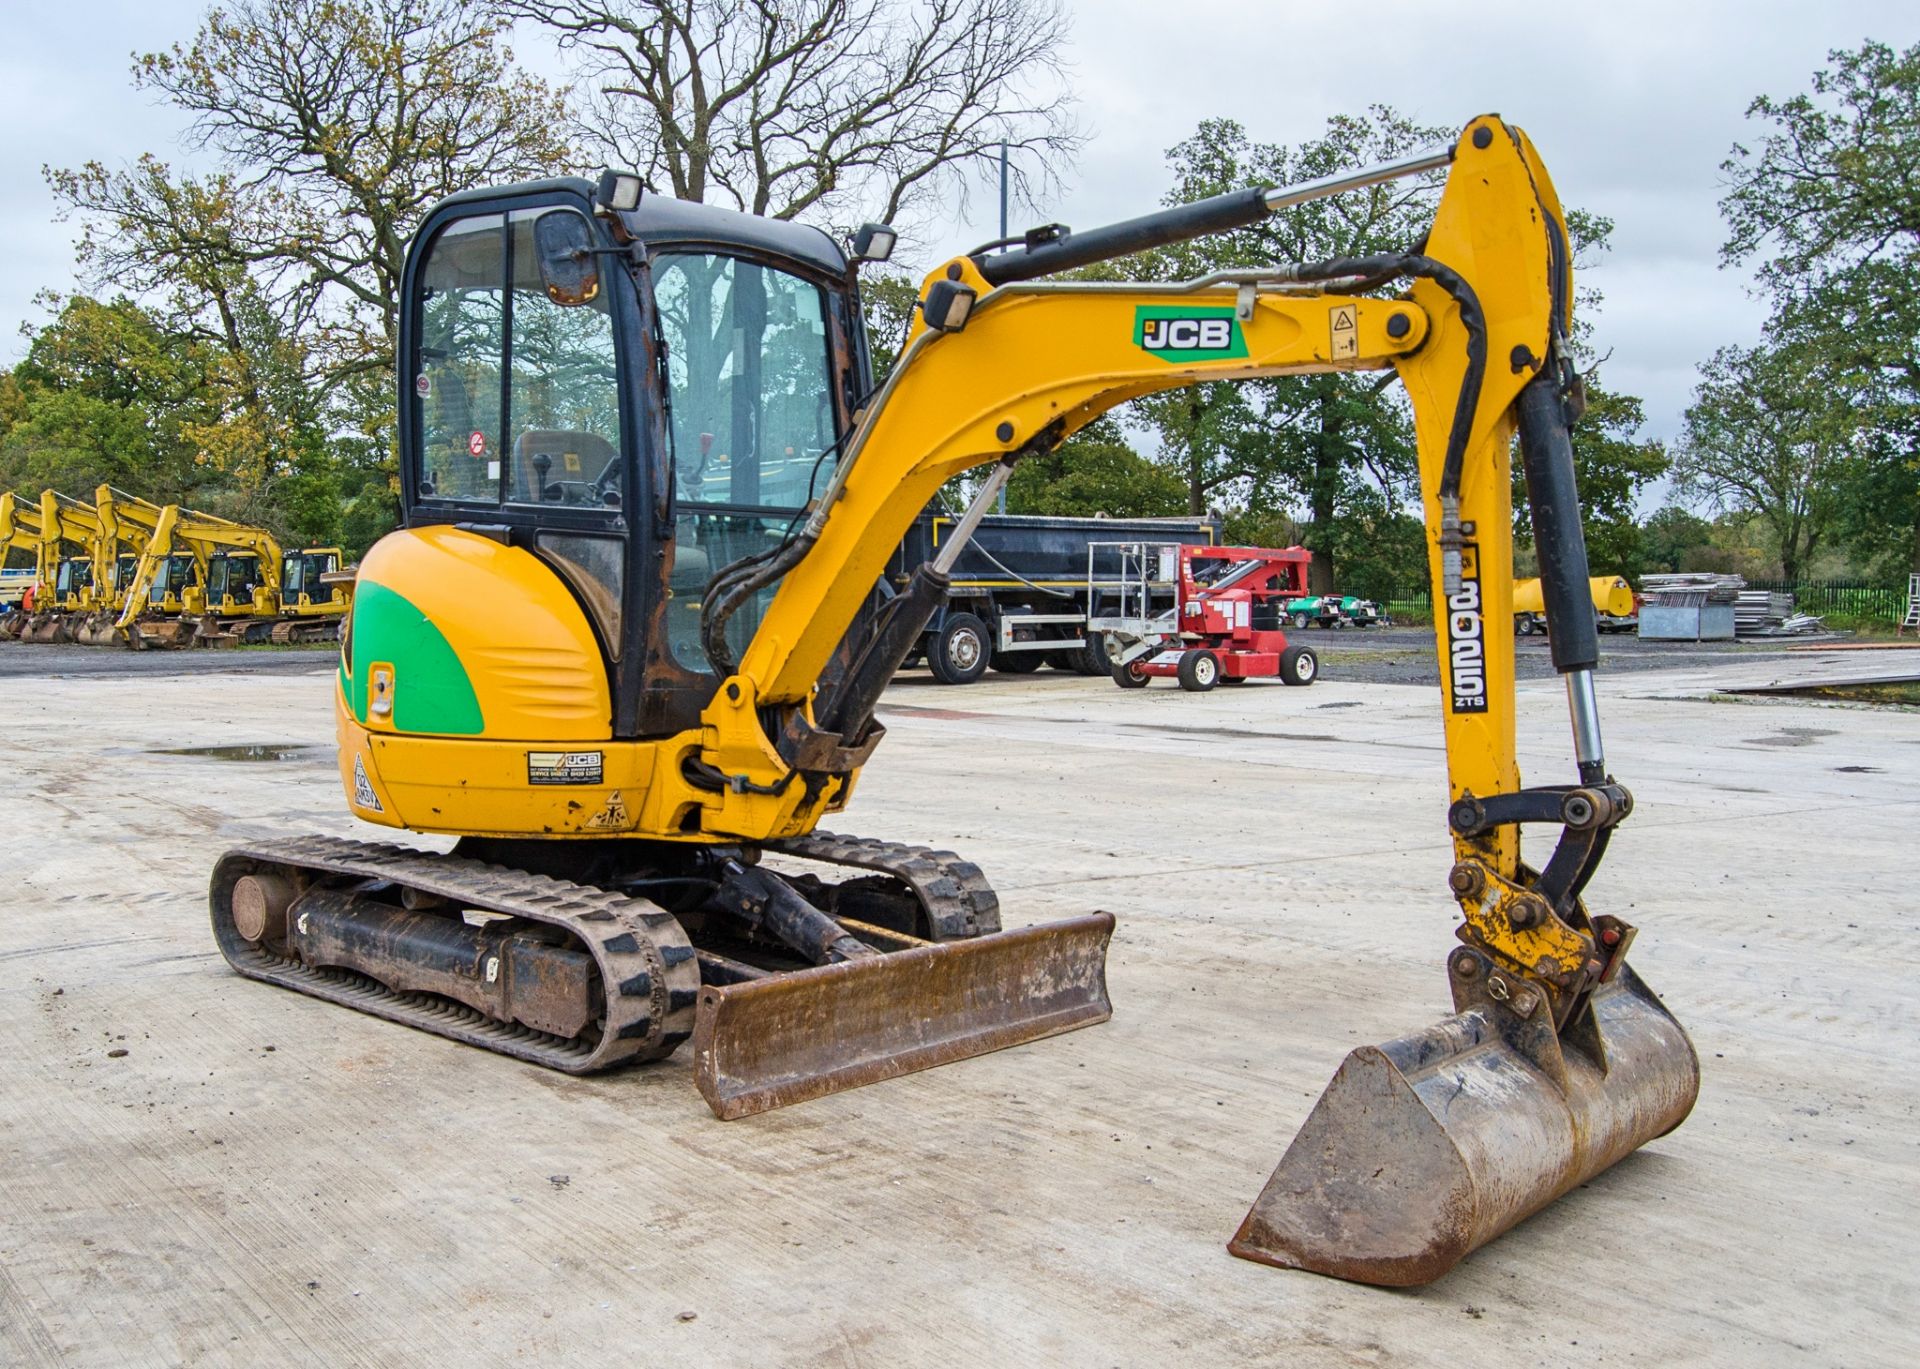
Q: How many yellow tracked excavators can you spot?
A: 6